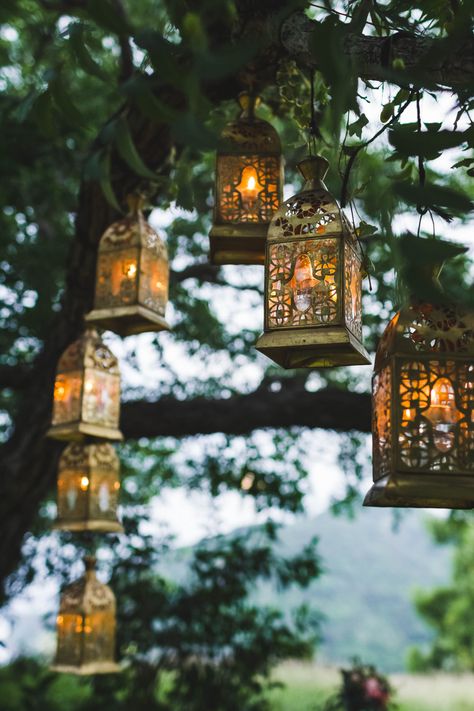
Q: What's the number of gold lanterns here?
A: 7